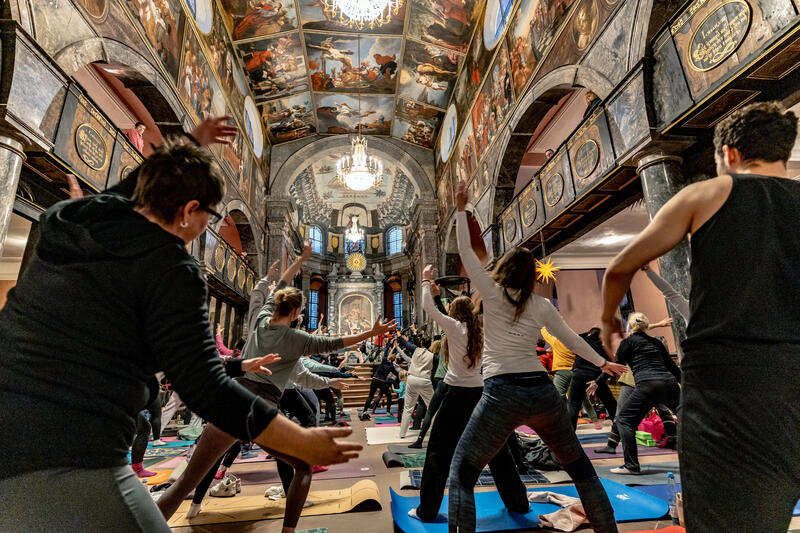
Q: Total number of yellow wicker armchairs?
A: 0